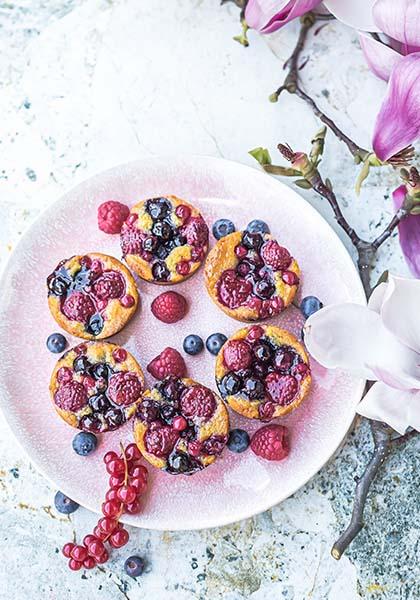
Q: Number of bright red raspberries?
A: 4